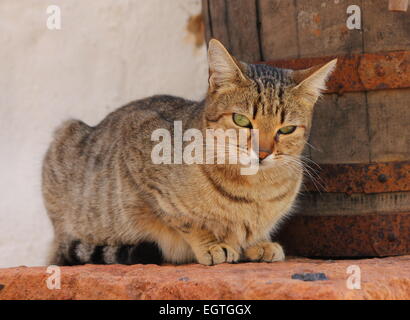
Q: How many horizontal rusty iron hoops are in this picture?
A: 3